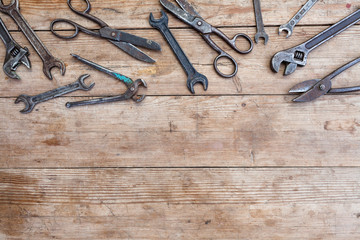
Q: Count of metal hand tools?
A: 11